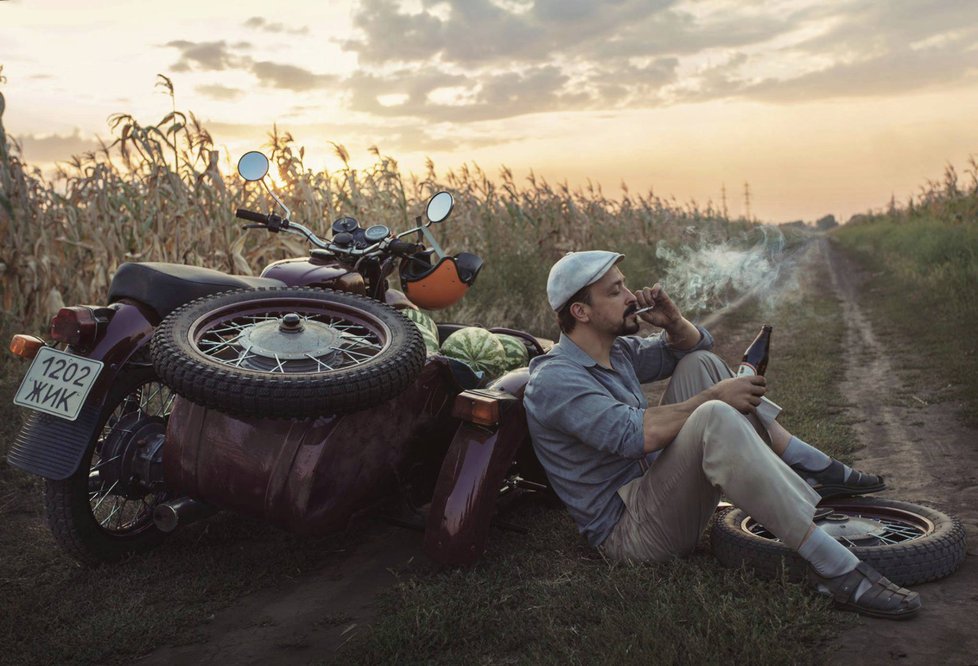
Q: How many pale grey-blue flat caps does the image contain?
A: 1